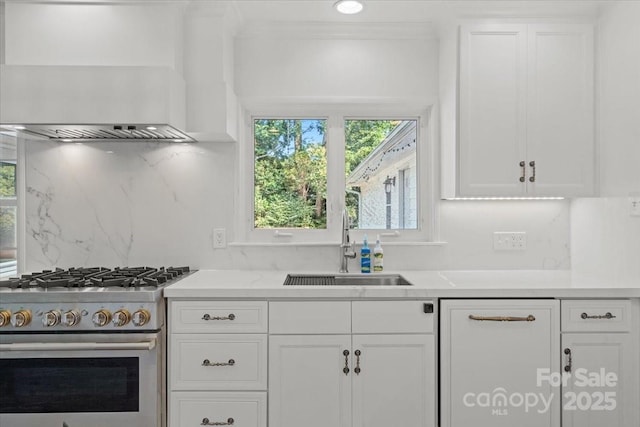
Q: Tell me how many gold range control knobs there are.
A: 5